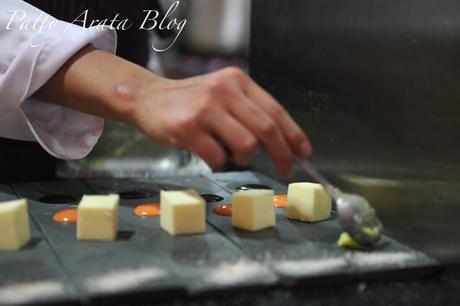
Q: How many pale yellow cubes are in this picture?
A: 5